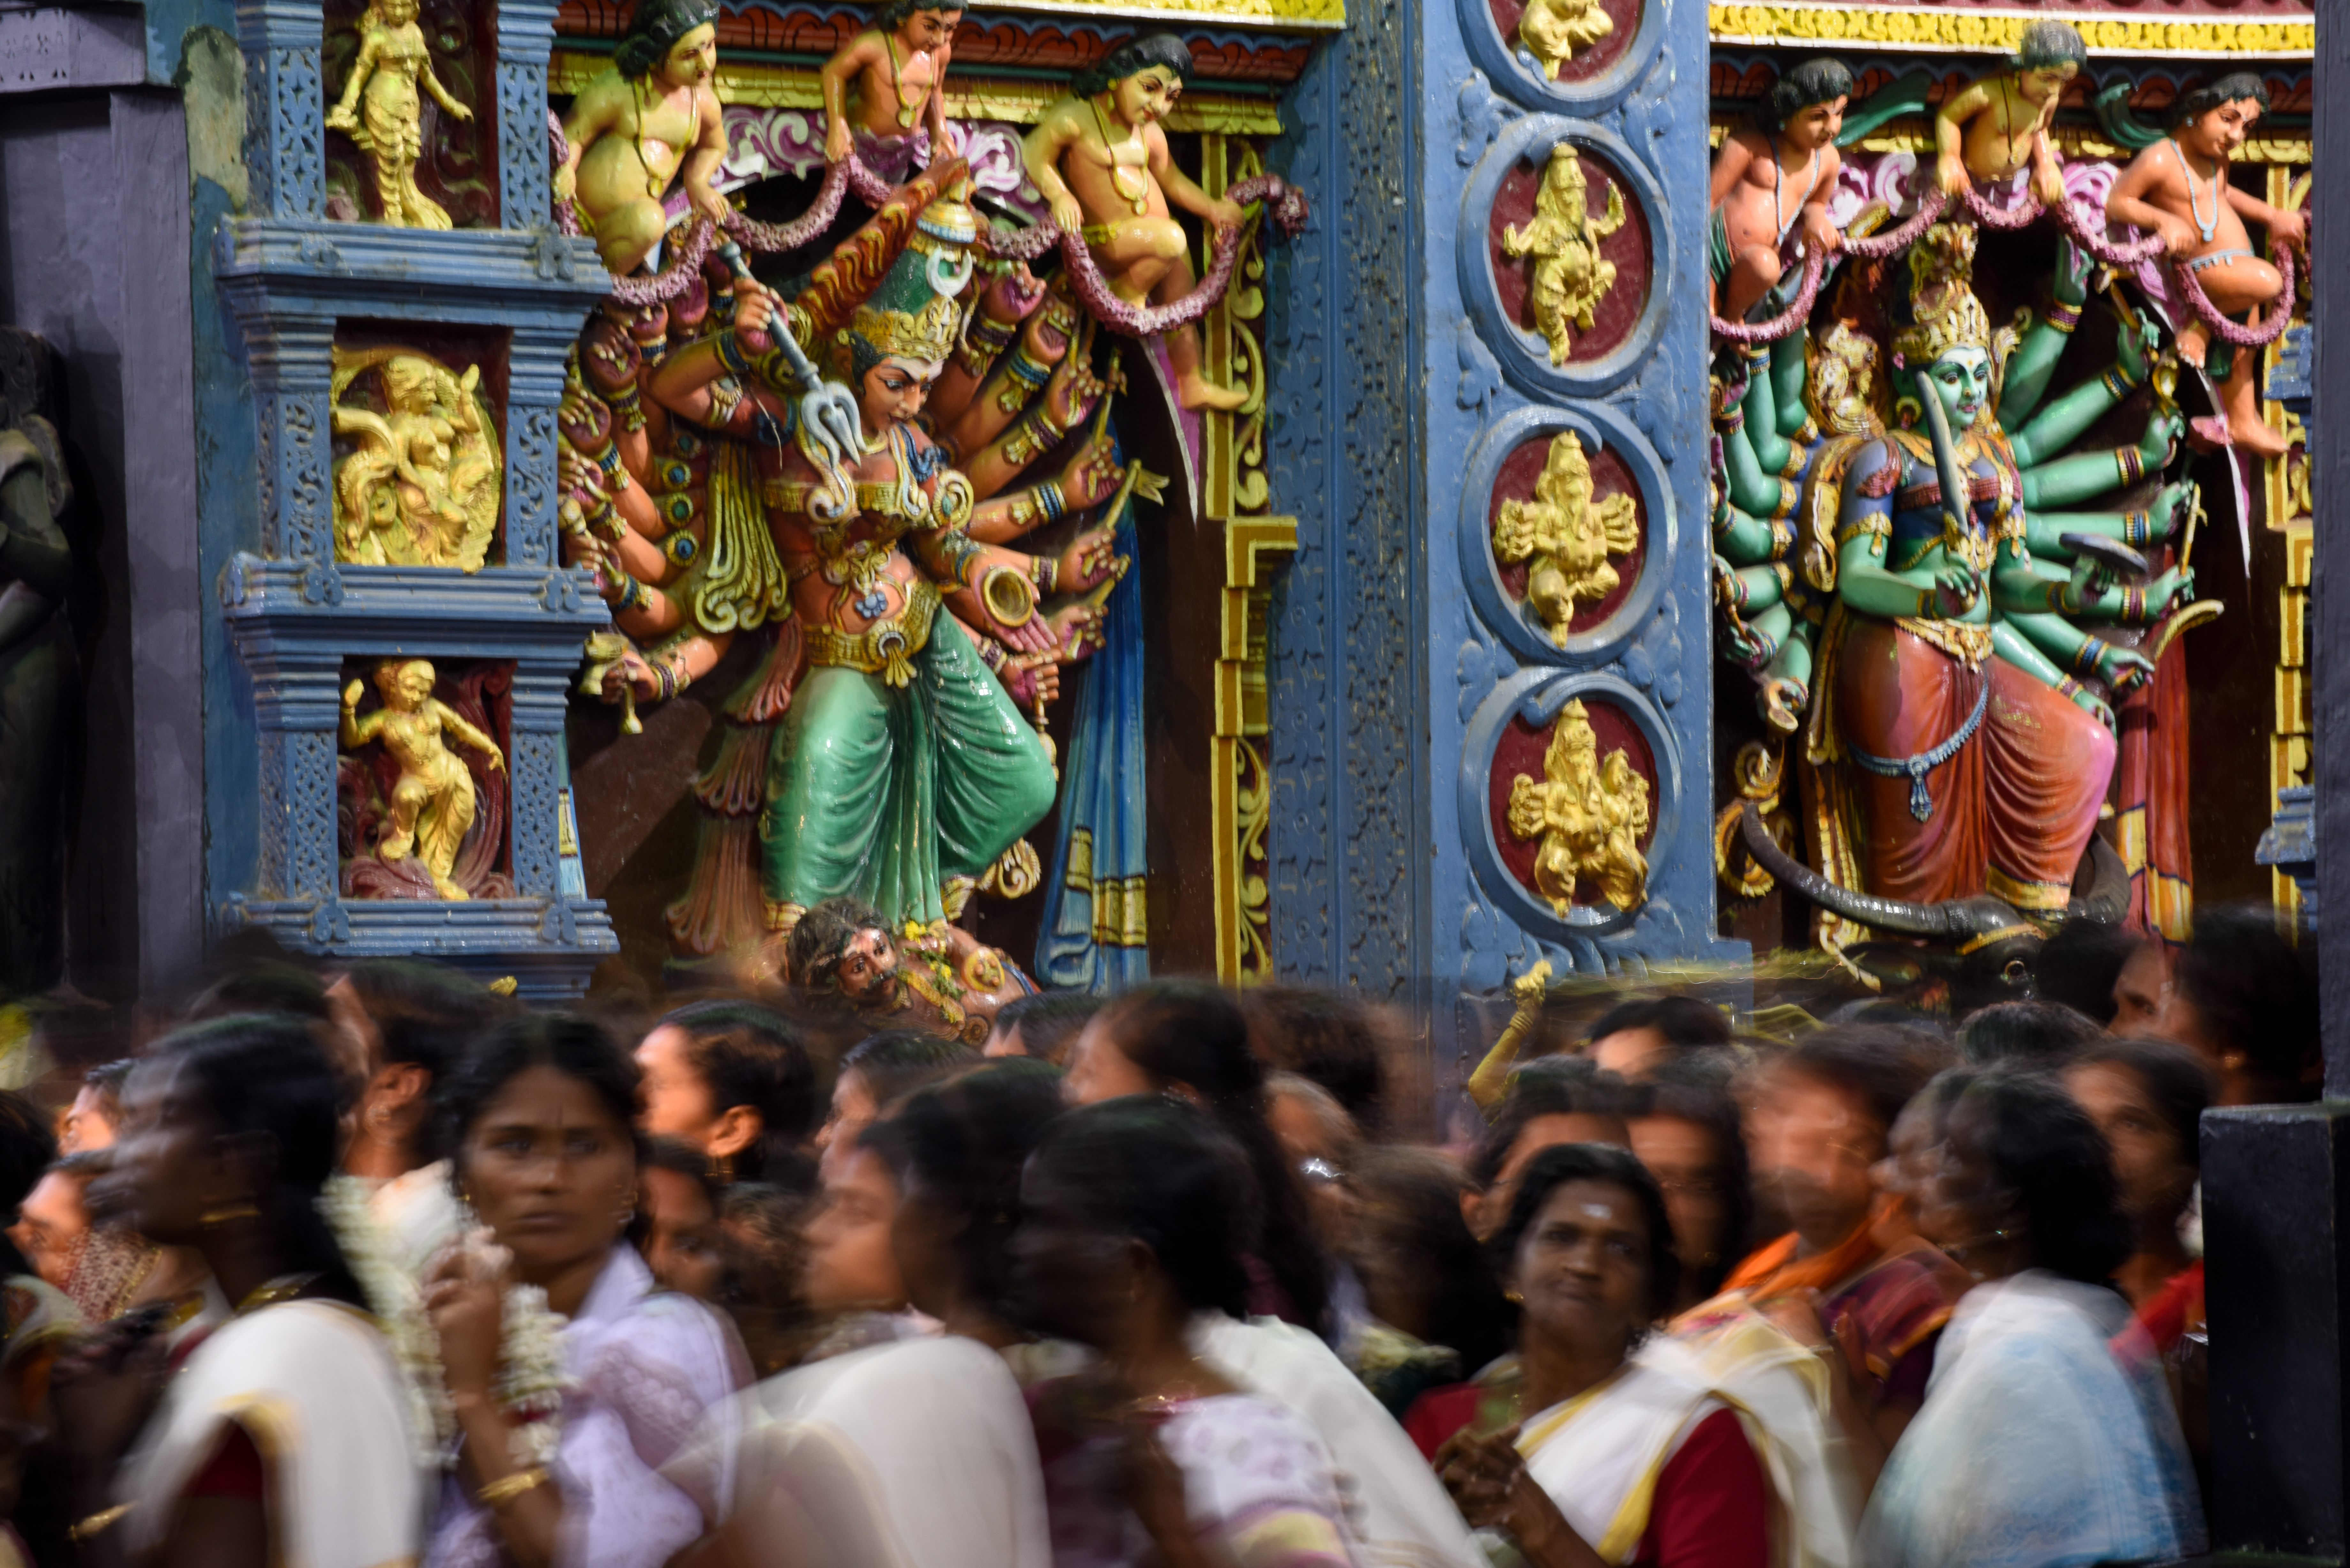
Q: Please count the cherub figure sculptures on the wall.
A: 6